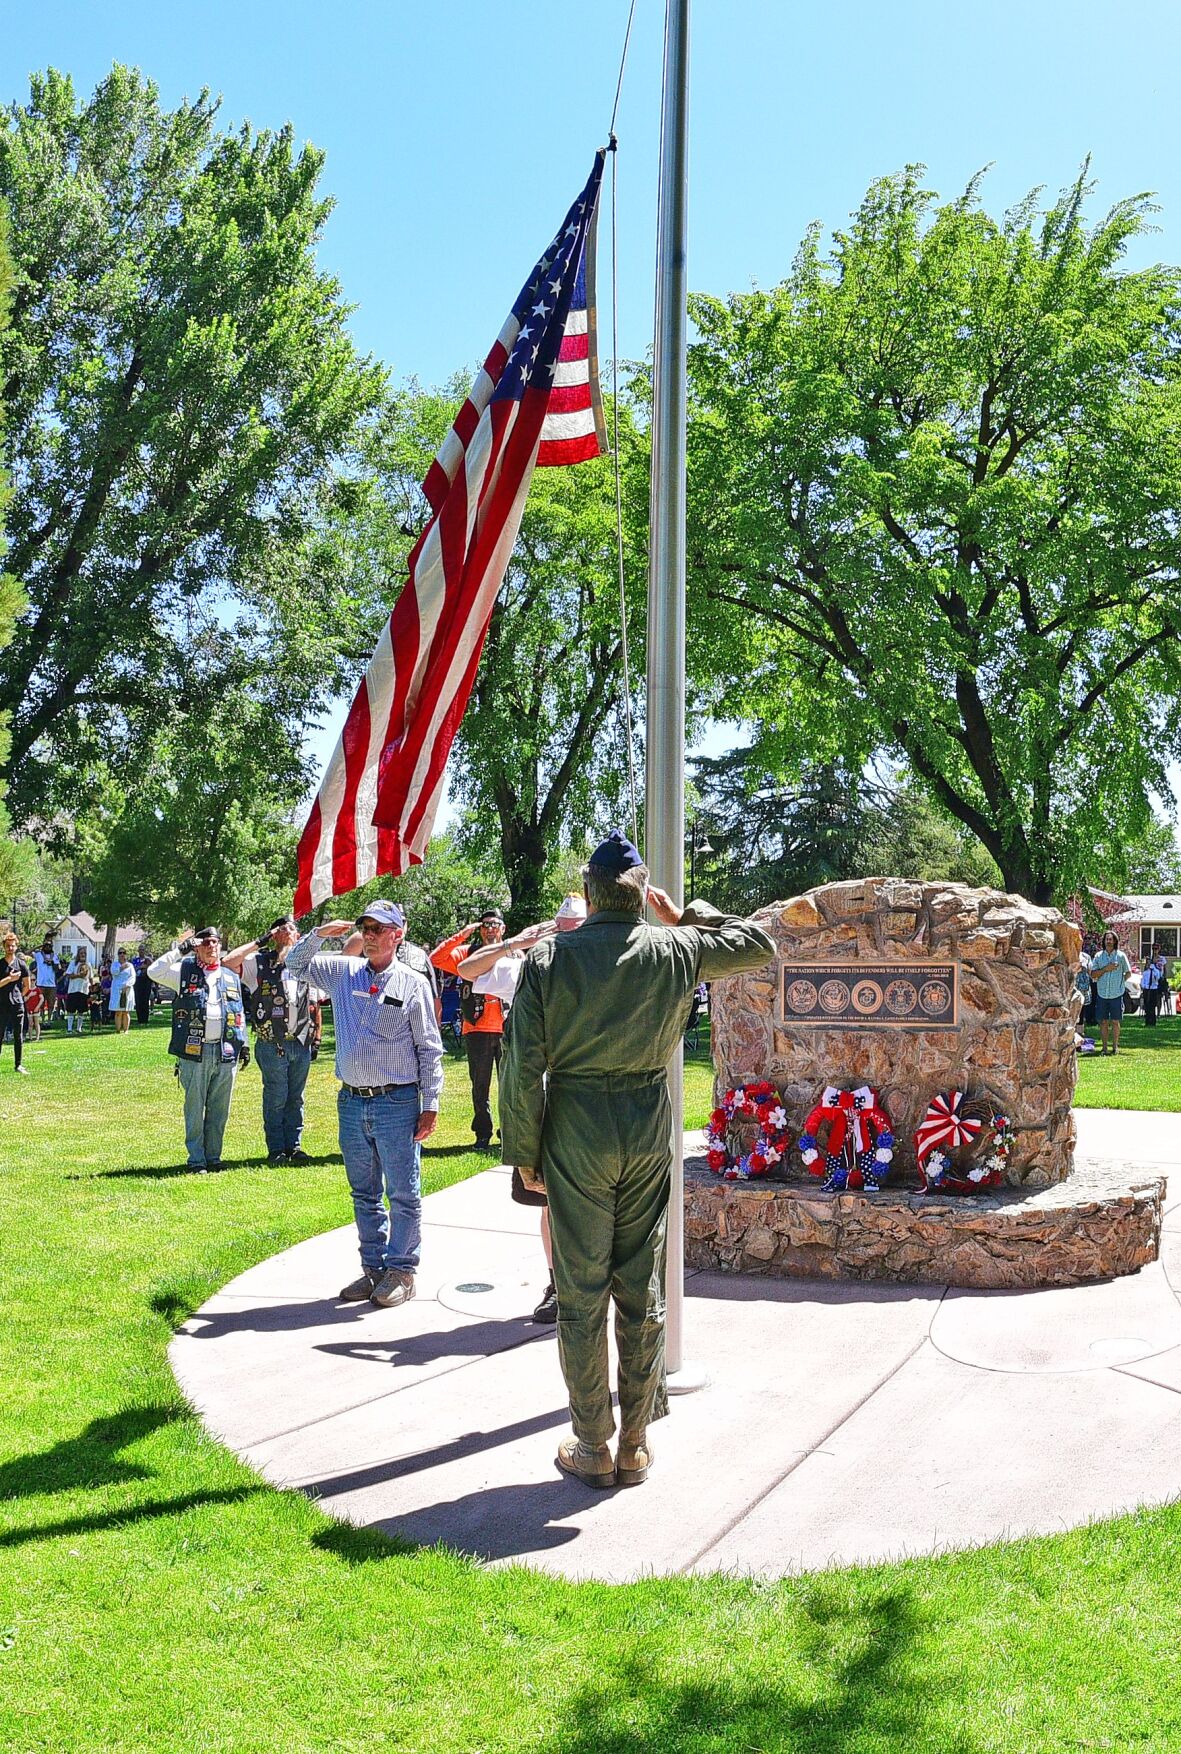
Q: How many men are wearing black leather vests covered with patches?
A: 3